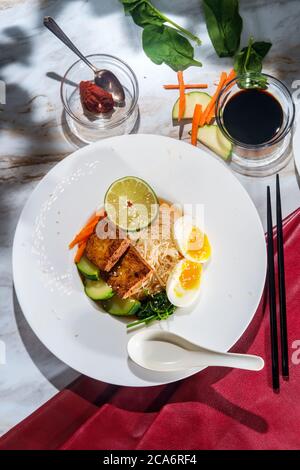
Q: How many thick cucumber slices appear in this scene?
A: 5